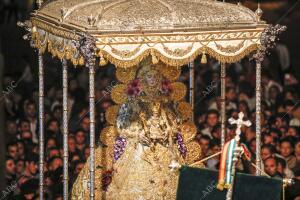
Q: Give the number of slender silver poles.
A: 6